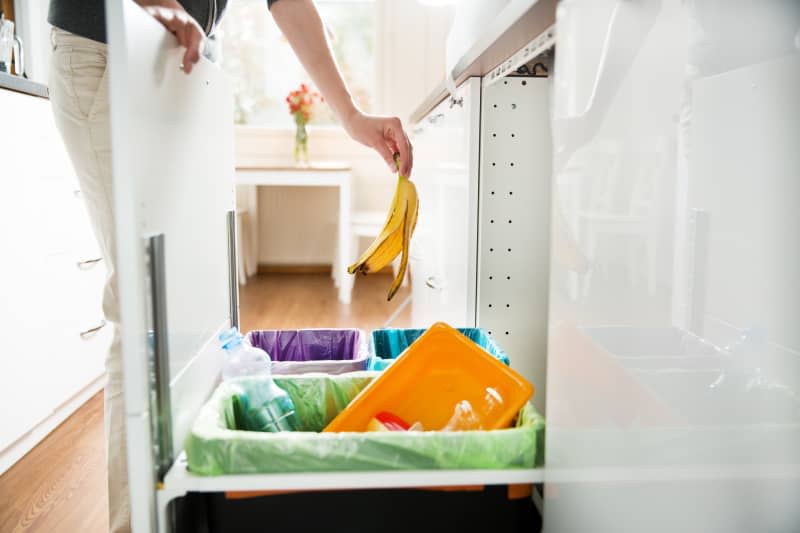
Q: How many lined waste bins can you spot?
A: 3